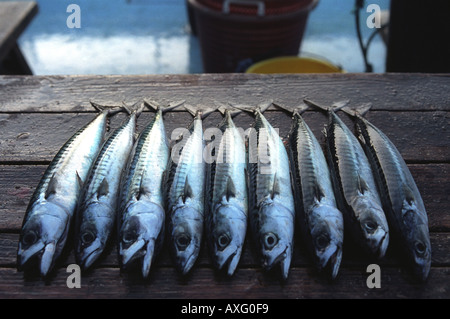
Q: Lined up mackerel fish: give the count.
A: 9